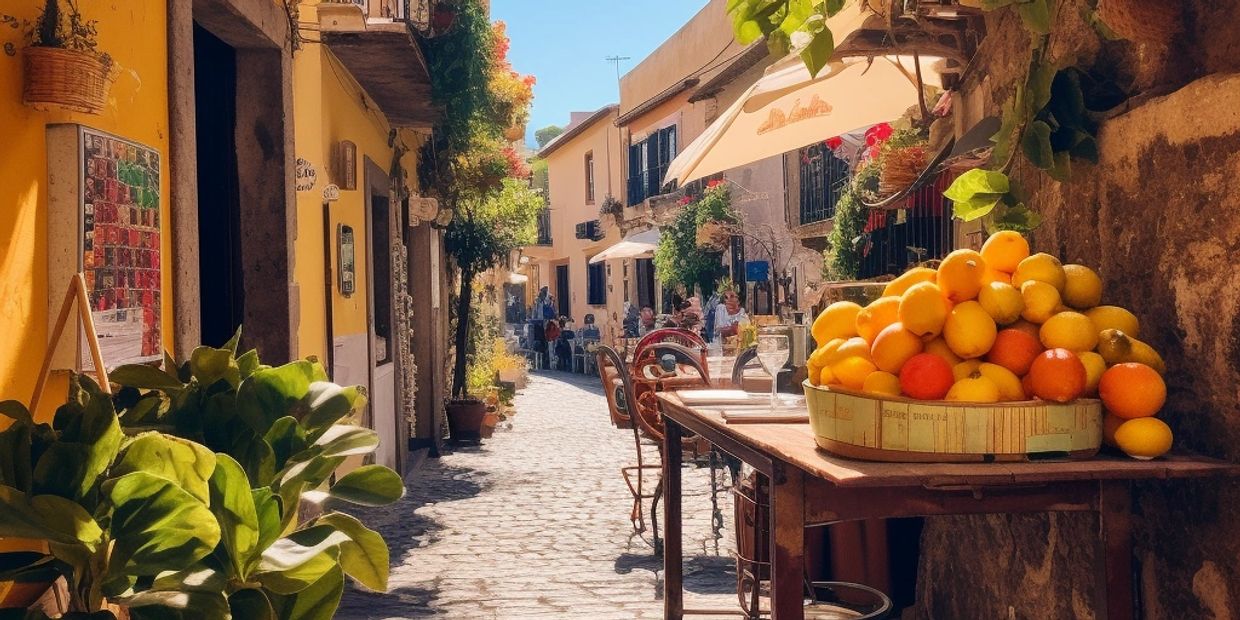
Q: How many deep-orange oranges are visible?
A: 4